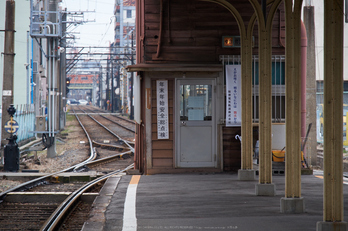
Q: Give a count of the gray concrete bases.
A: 4